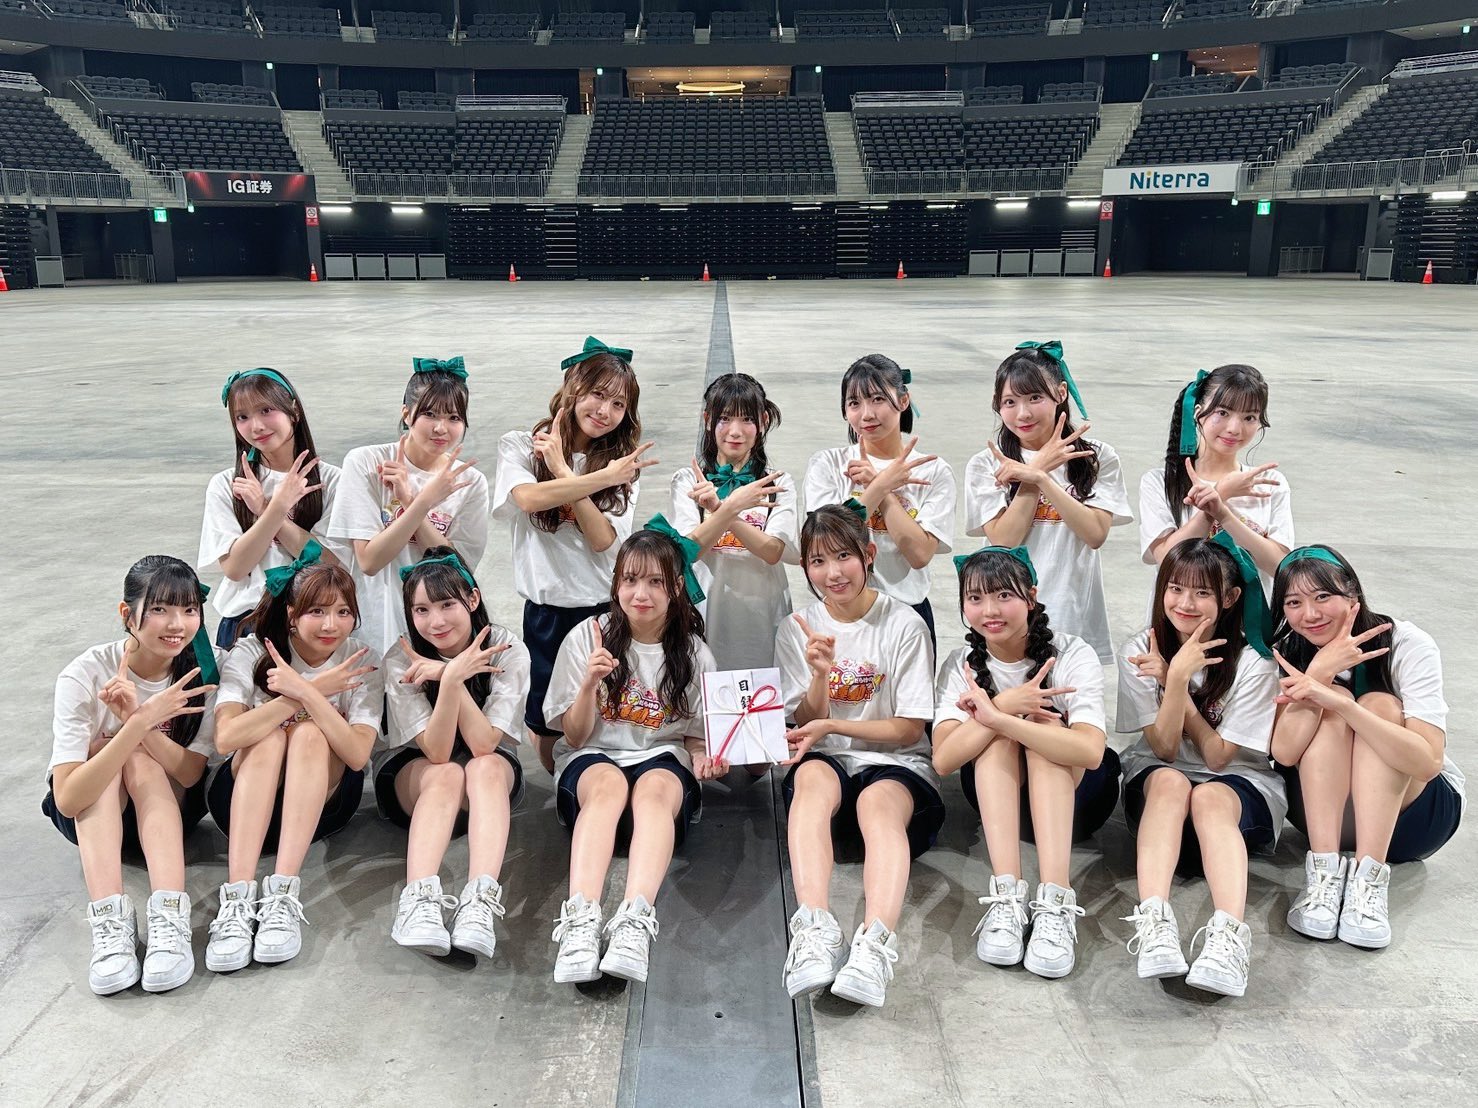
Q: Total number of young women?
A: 15